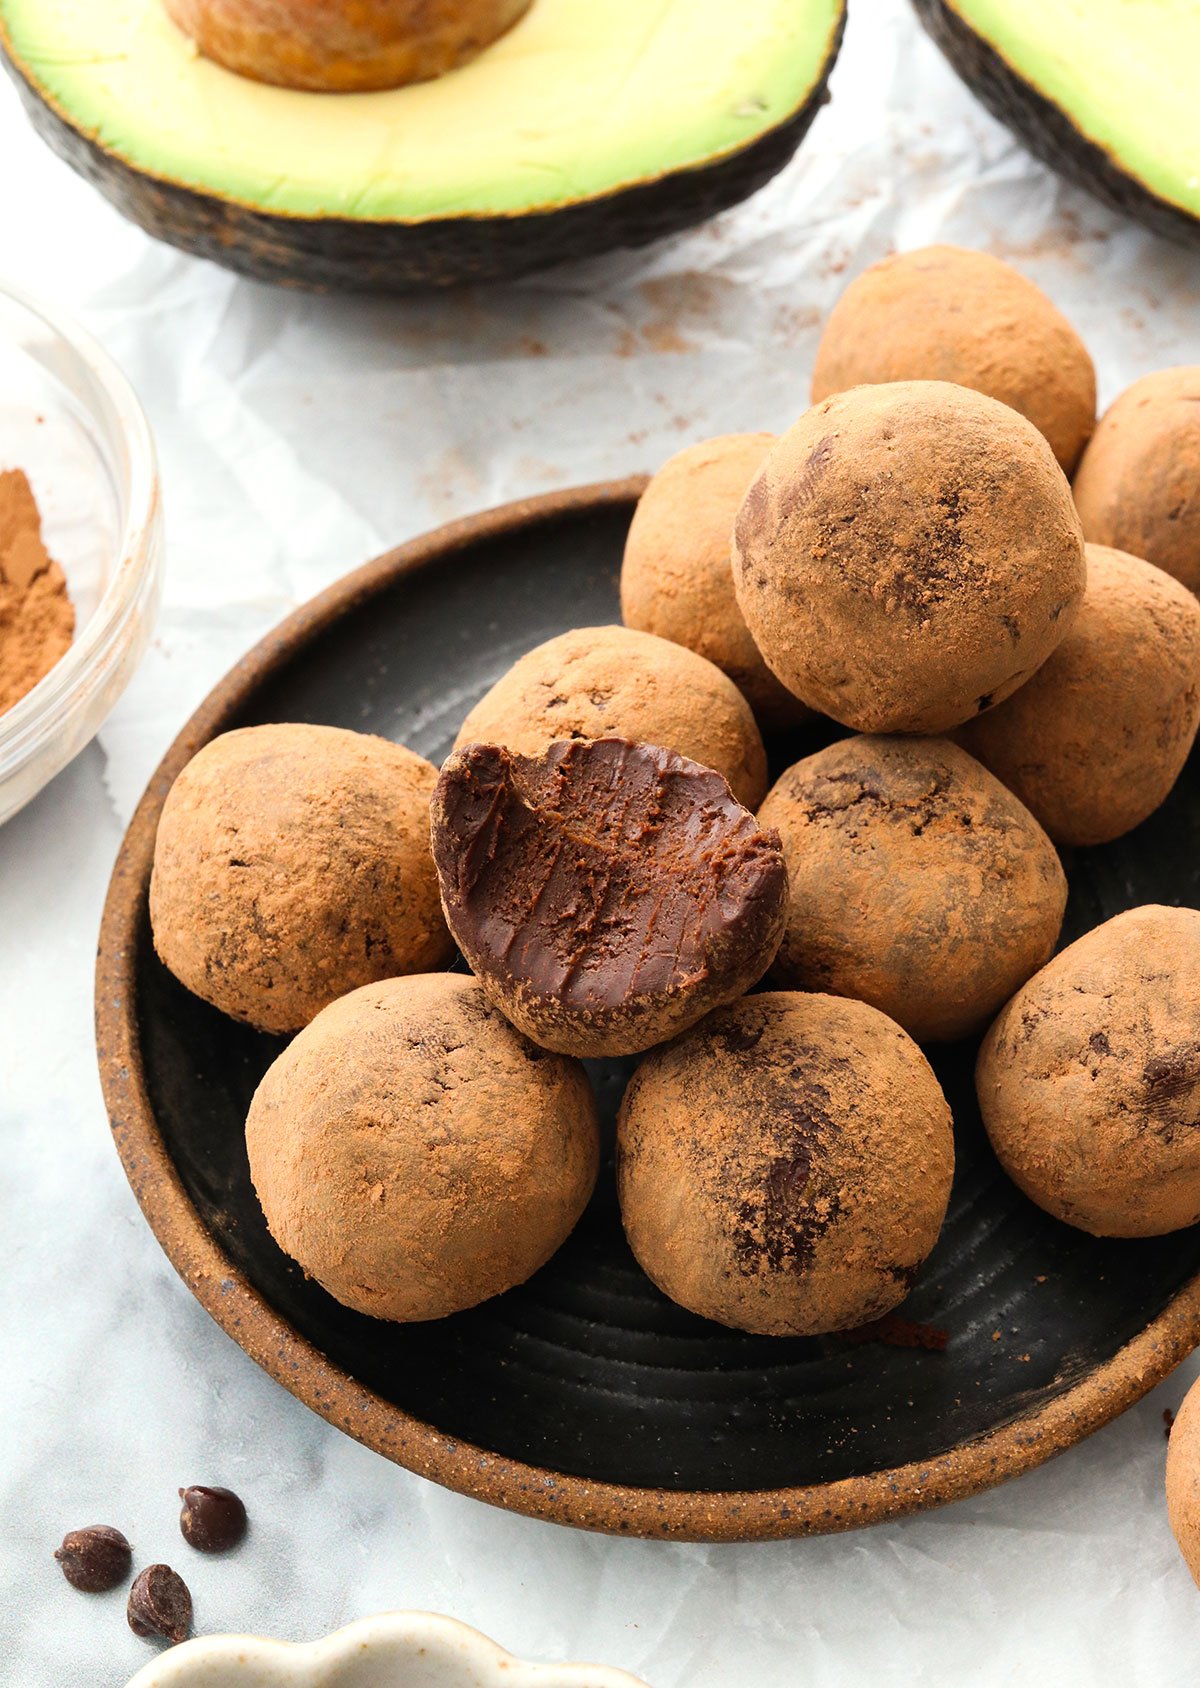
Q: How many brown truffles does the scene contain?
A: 13